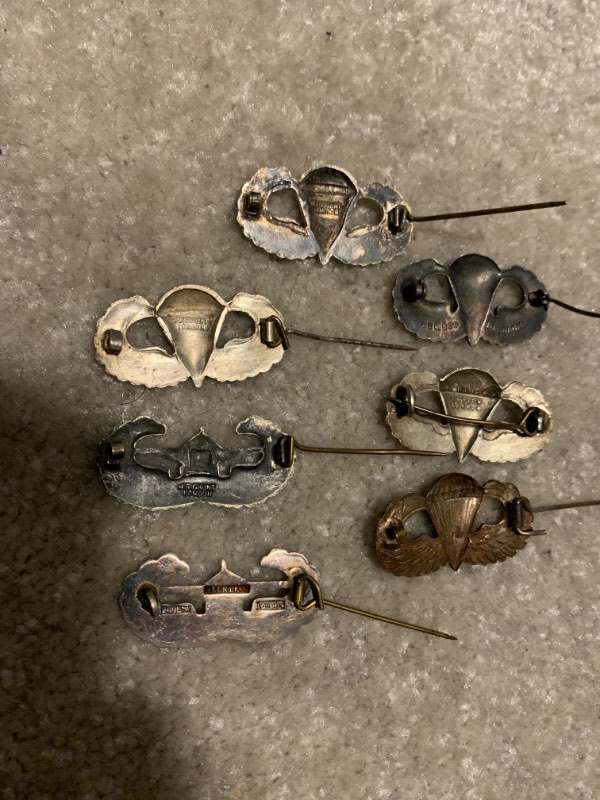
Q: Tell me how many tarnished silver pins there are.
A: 6